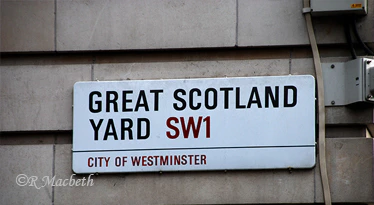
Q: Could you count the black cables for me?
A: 2